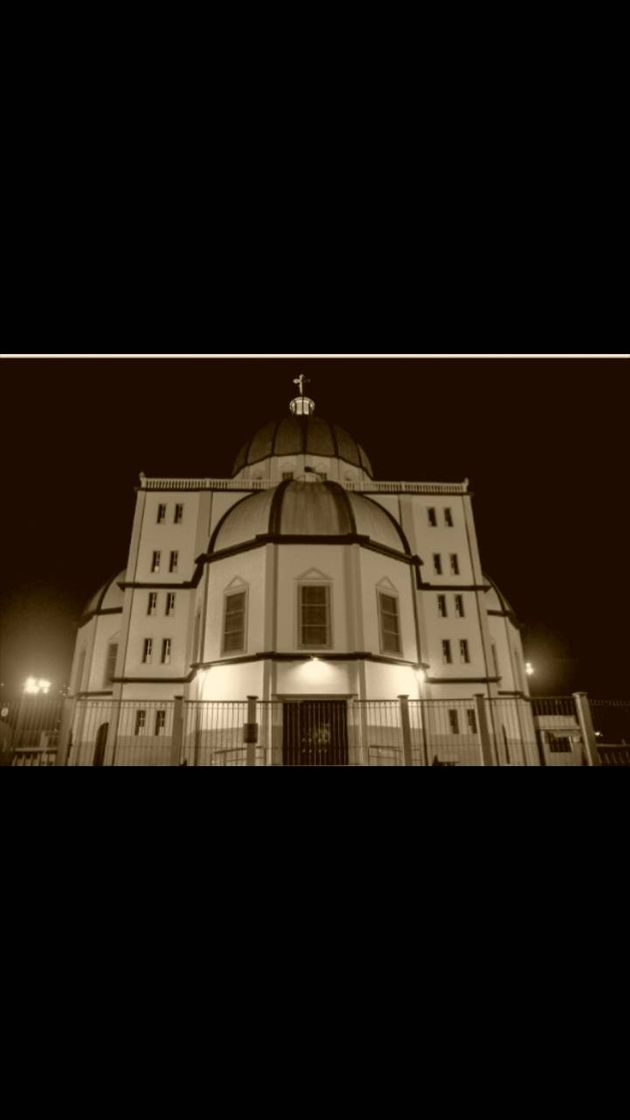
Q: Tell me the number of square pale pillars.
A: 6